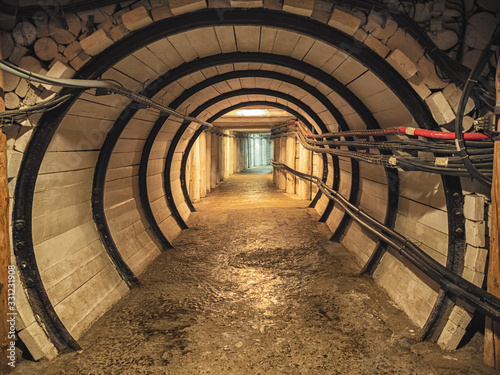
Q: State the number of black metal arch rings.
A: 5